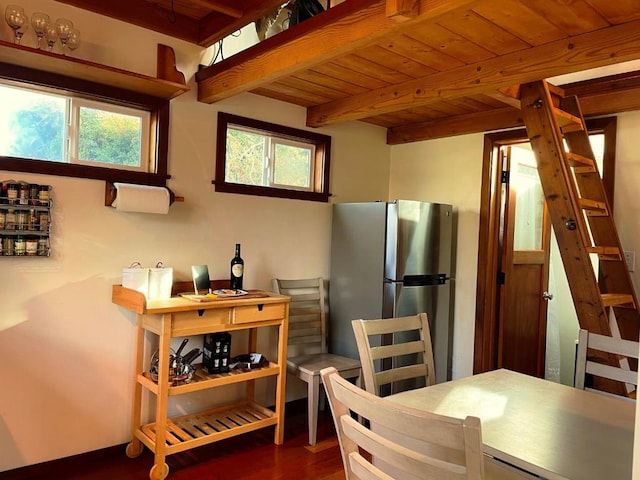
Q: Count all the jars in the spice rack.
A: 15